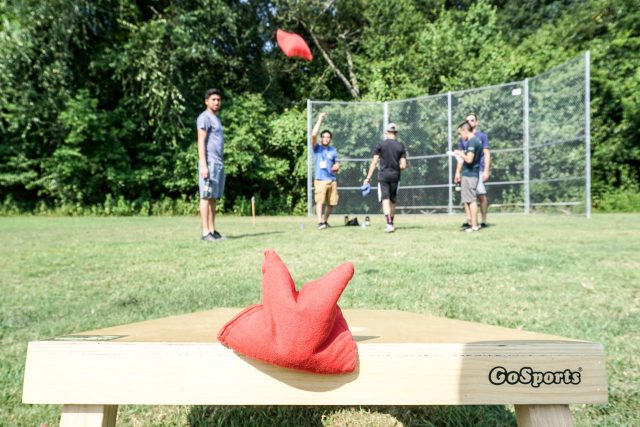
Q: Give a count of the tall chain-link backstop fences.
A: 1